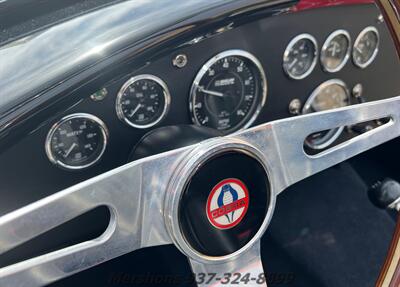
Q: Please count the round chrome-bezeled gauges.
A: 7